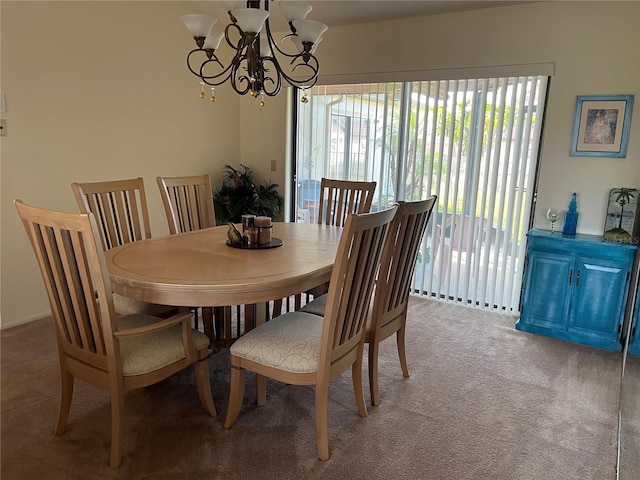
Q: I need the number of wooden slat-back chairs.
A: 6